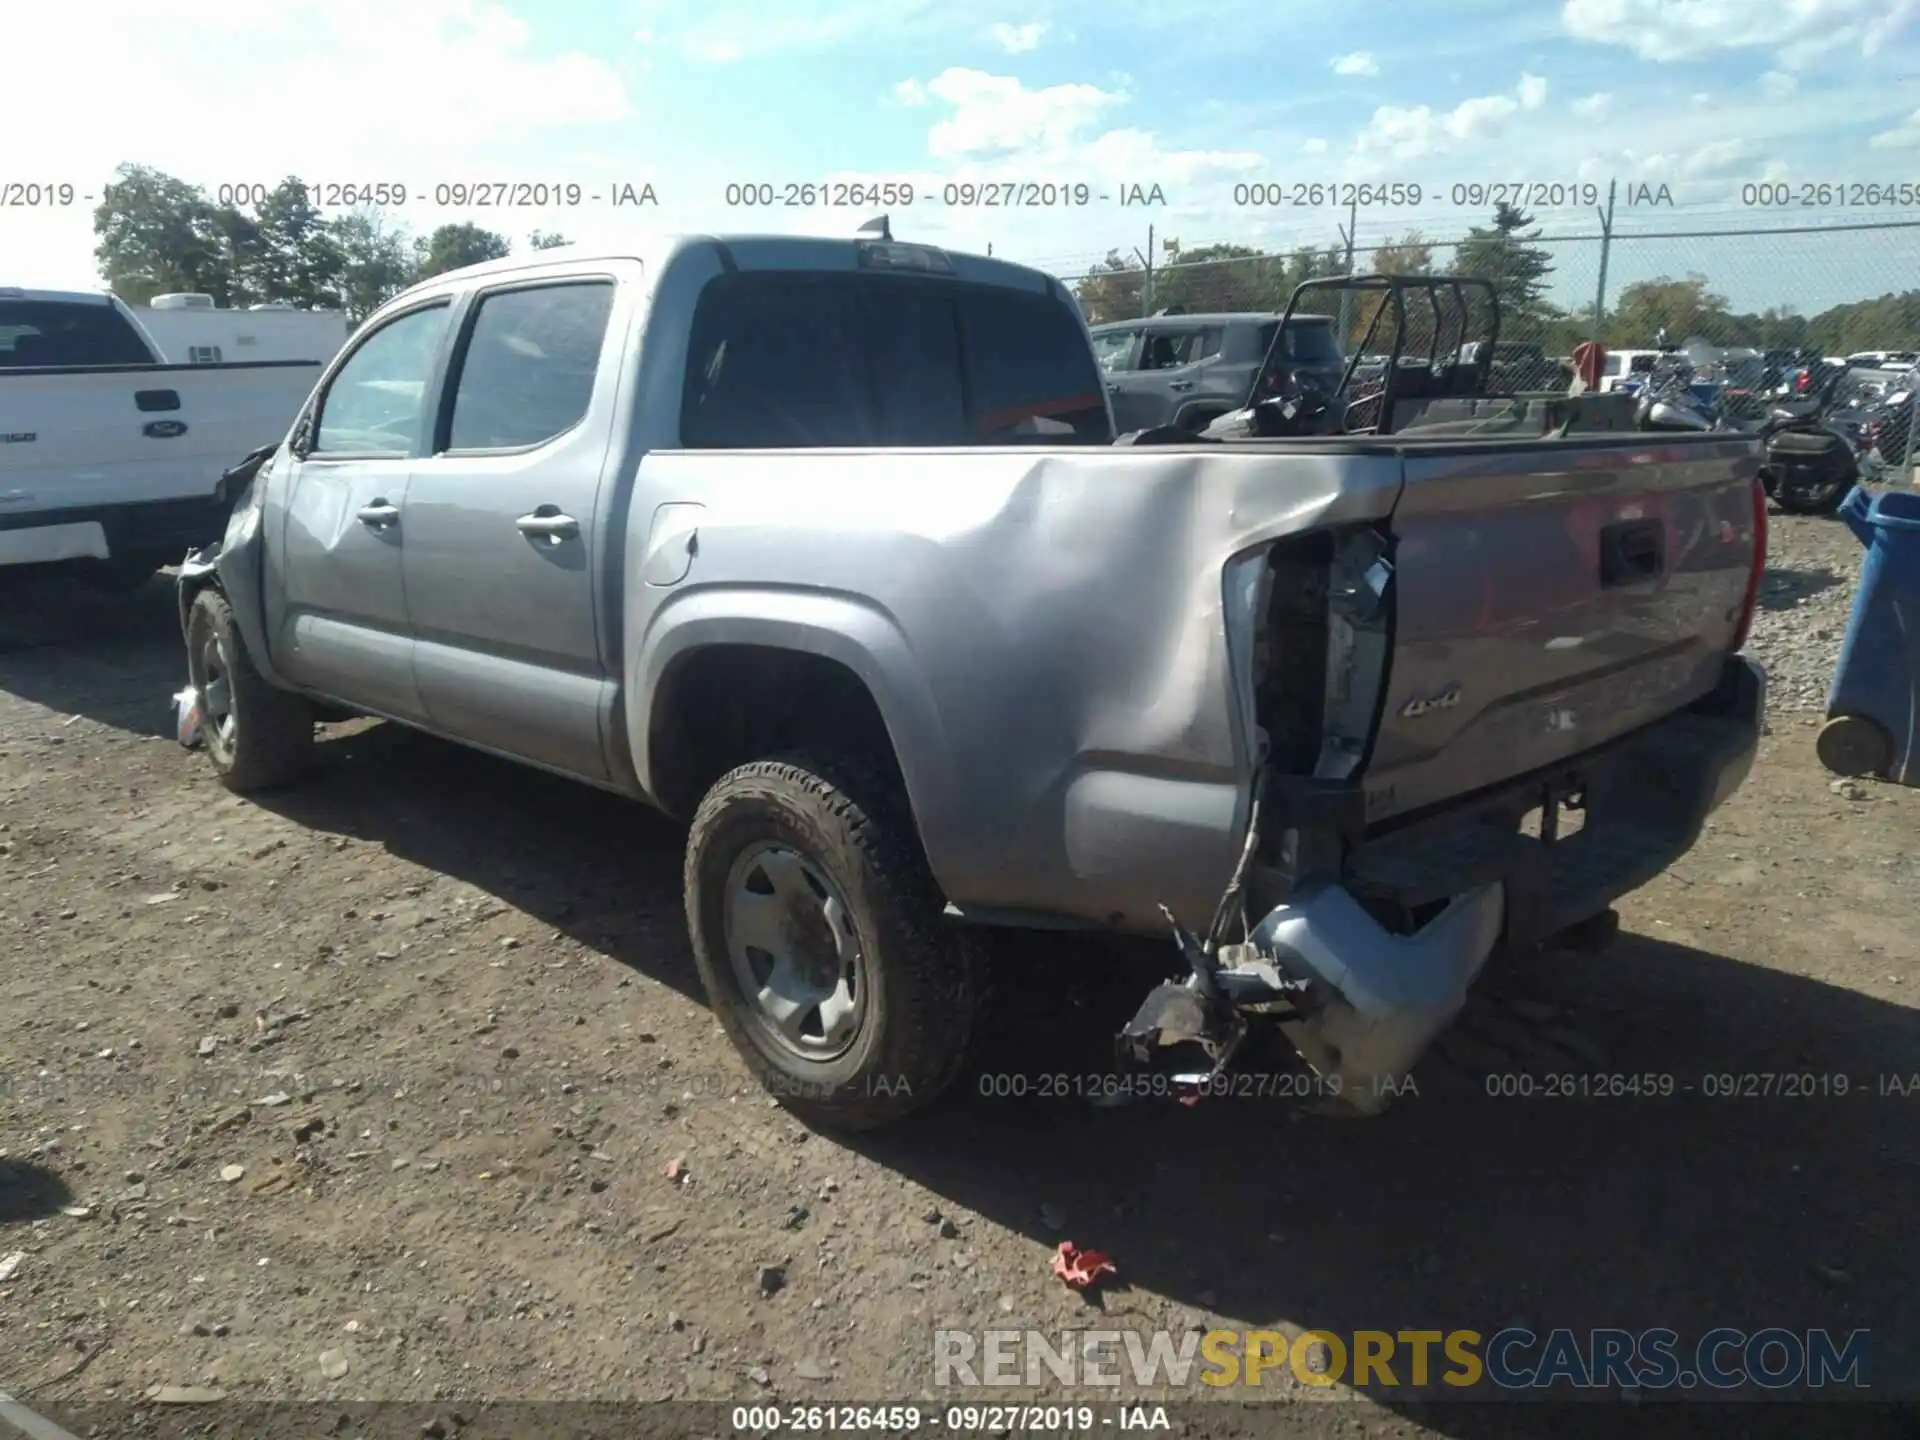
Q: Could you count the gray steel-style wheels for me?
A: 2